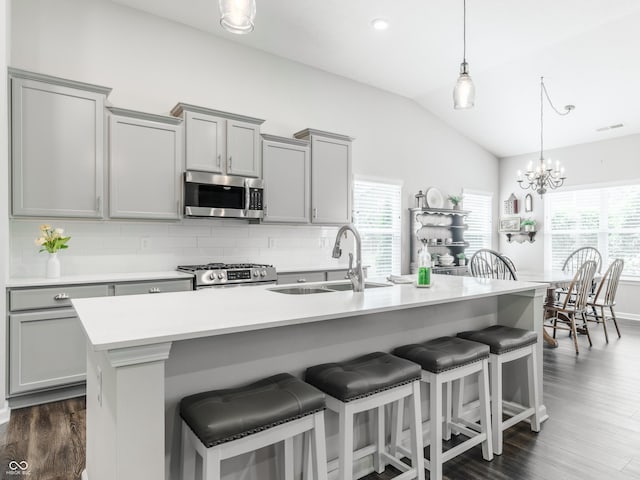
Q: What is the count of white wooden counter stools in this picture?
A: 4